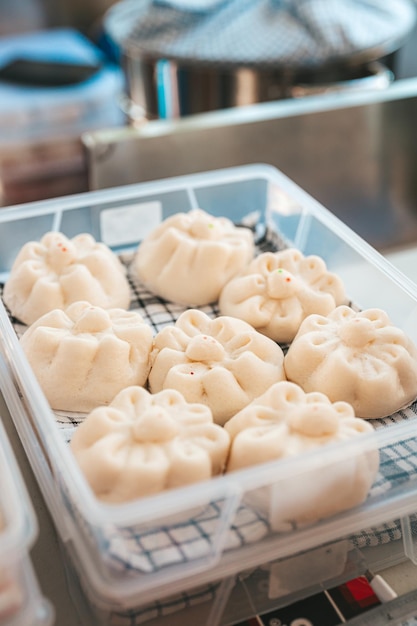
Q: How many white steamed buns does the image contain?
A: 8